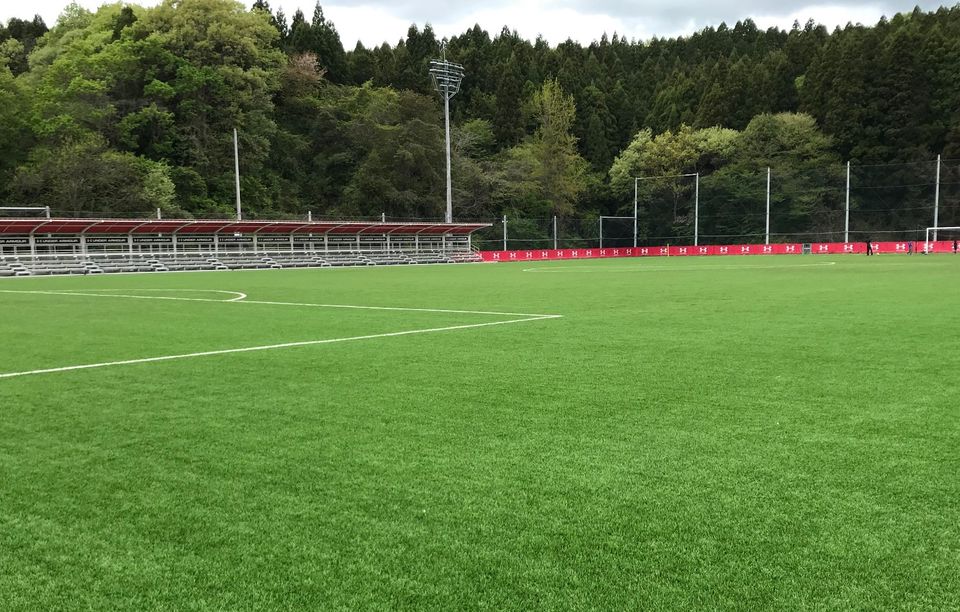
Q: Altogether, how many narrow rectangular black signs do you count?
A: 13